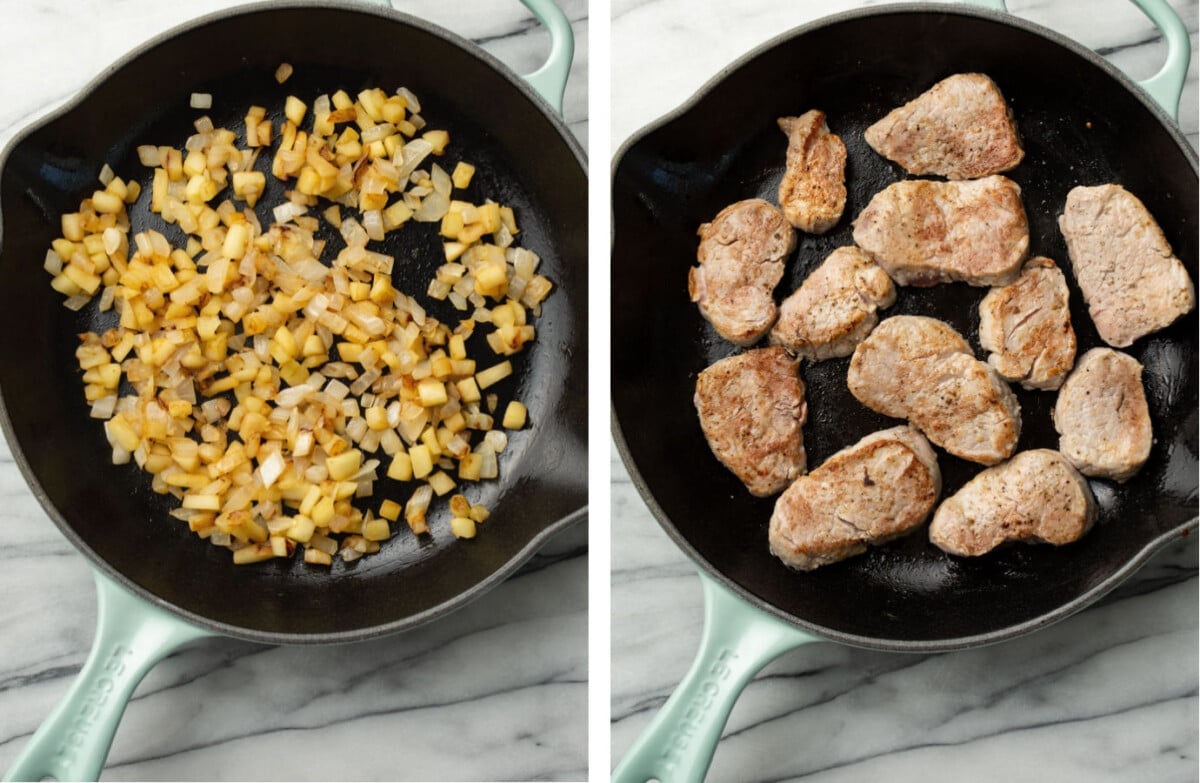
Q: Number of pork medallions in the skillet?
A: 12